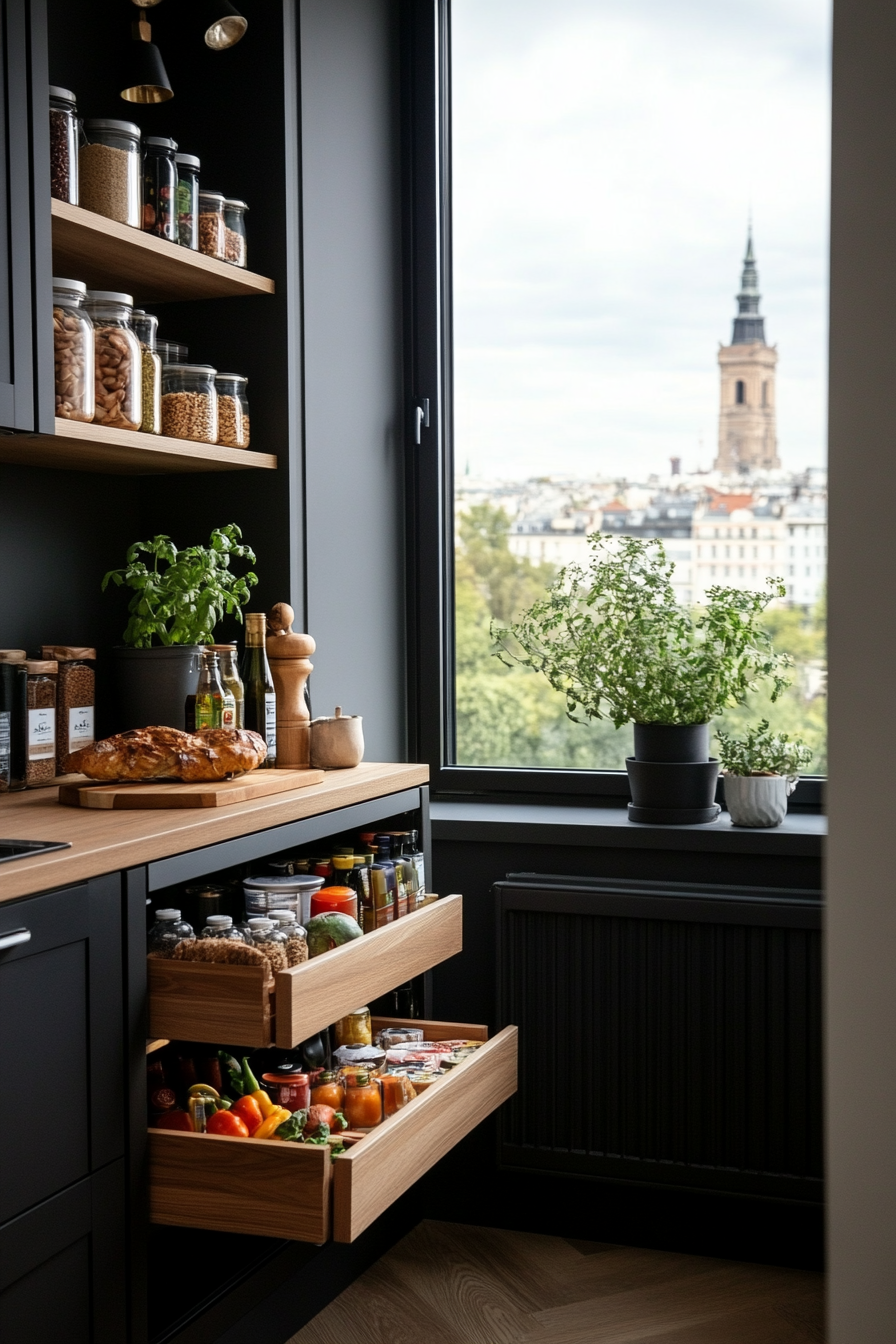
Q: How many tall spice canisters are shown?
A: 3